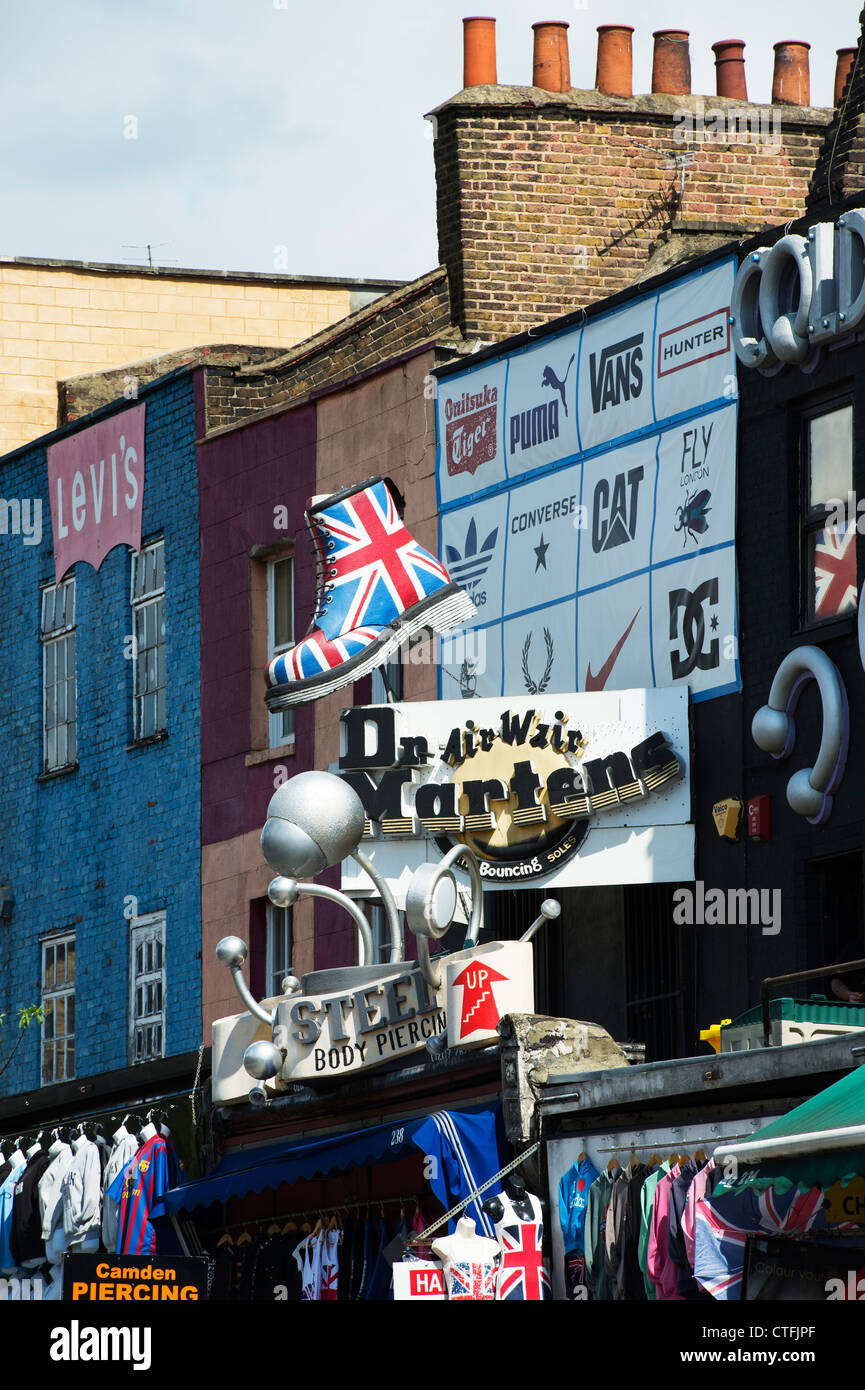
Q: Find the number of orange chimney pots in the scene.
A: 7